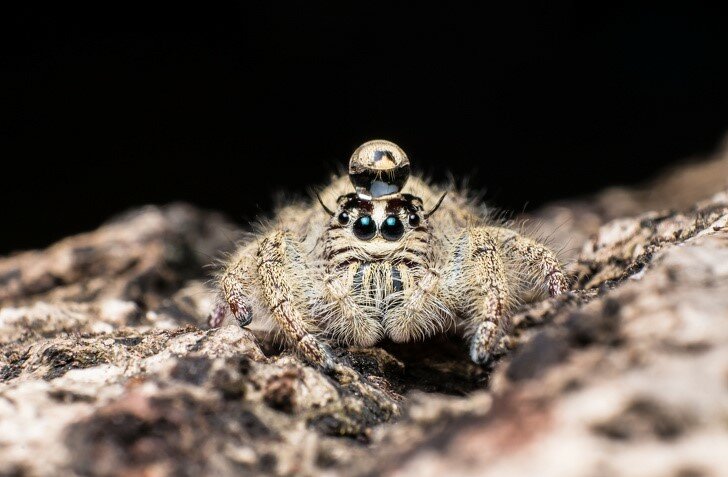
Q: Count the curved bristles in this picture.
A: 2